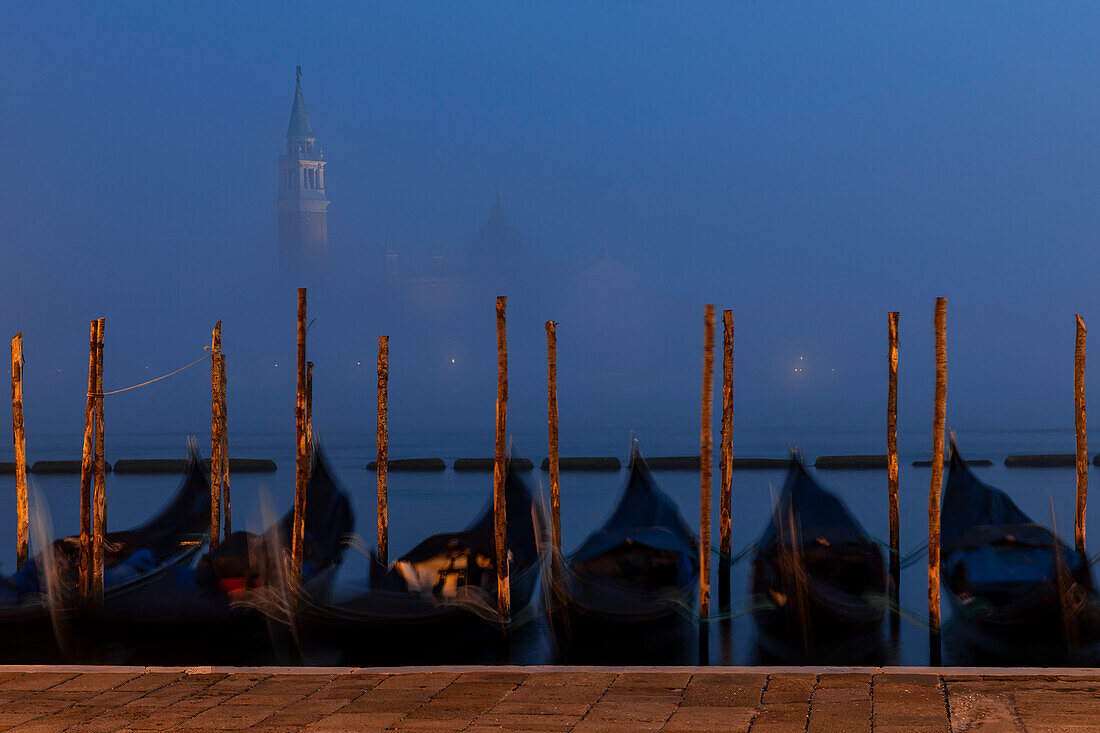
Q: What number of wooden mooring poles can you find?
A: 15